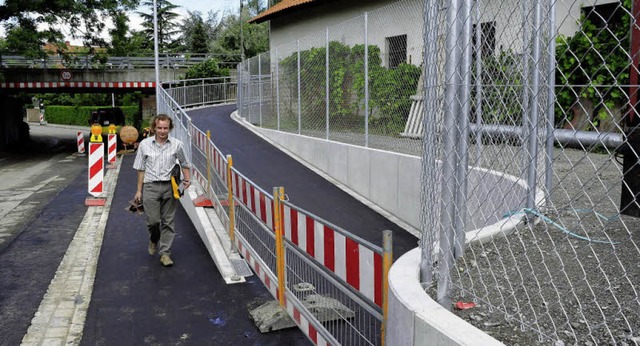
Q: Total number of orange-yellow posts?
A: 5